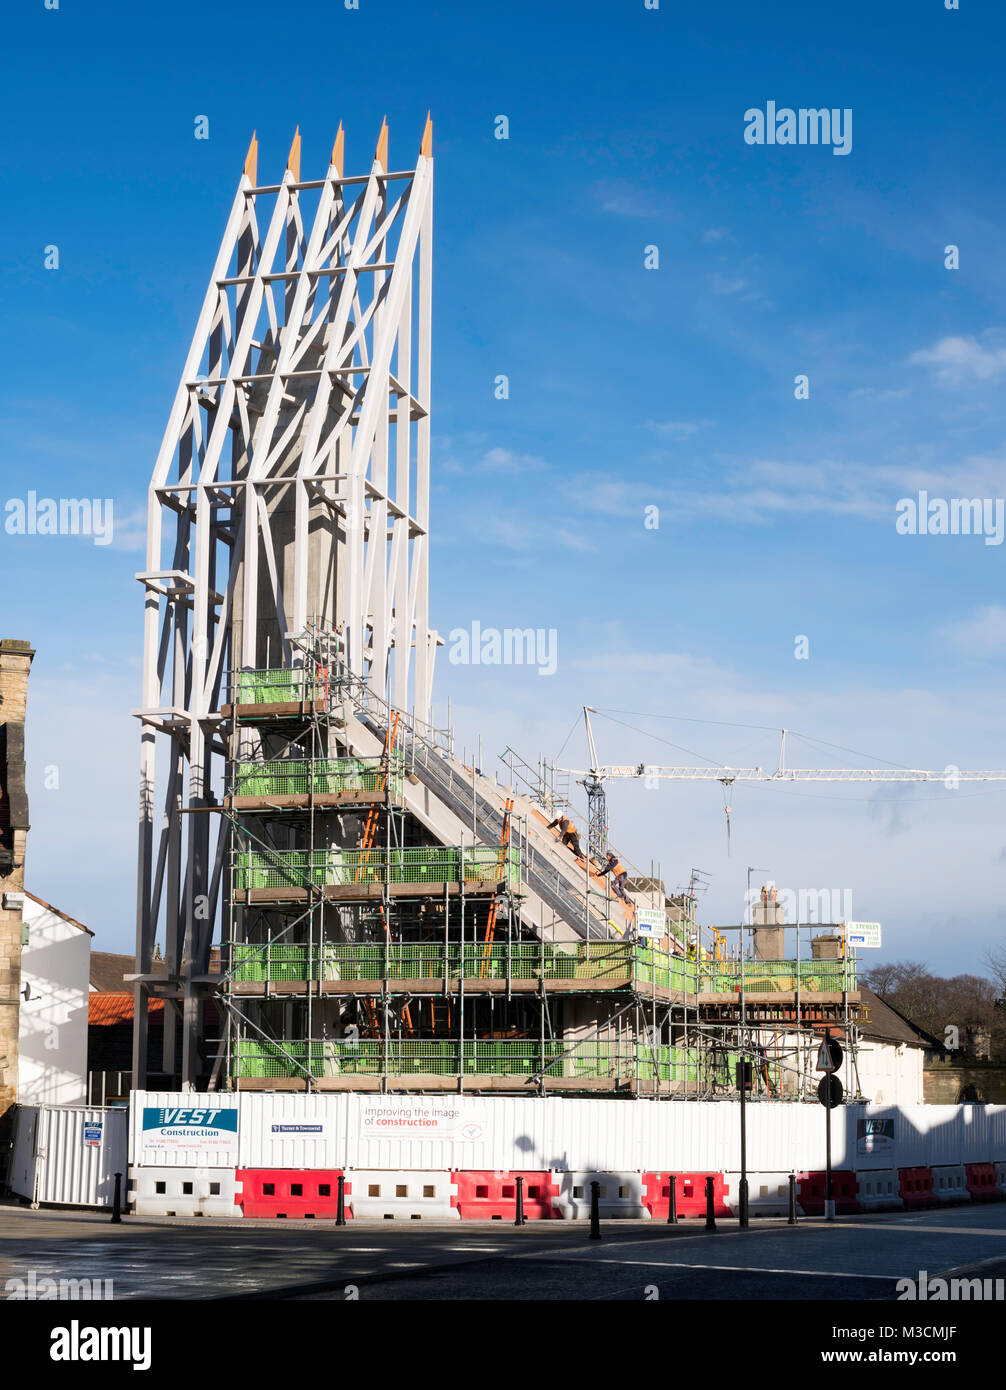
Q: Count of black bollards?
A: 7